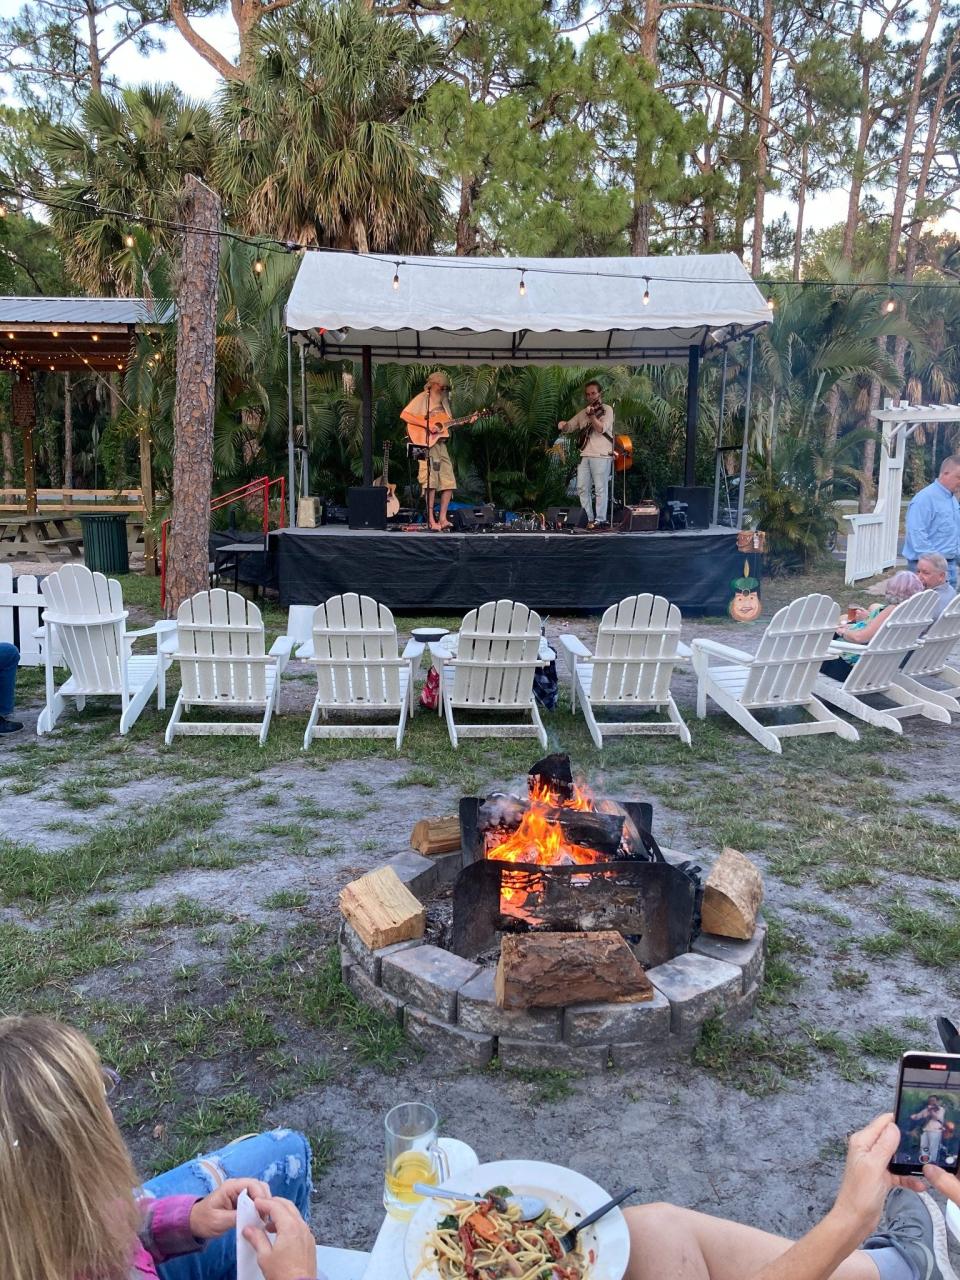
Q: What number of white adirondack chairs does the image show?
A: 8